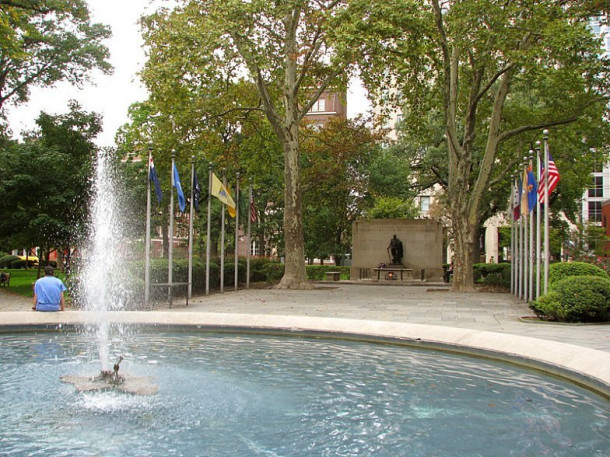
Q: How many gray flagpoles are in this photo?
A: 14